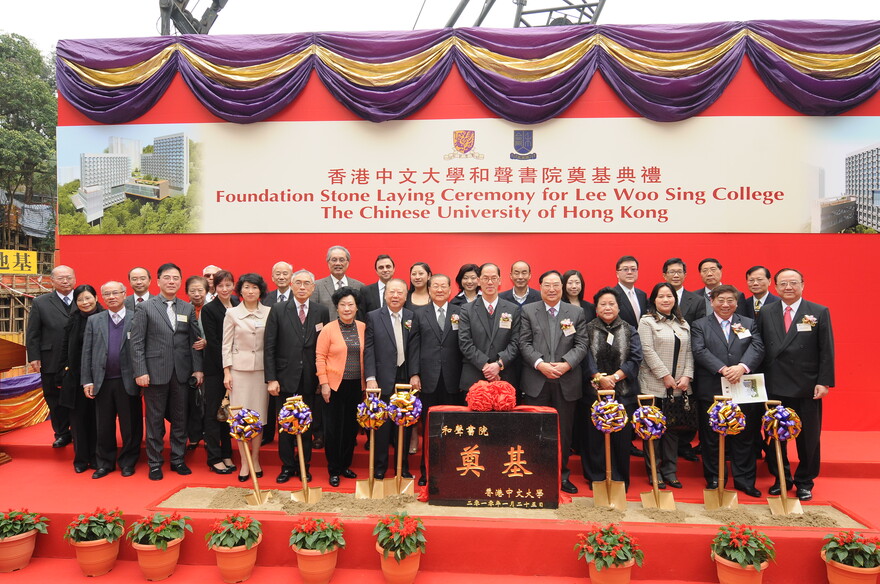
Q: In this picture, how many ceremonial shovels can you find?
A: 8